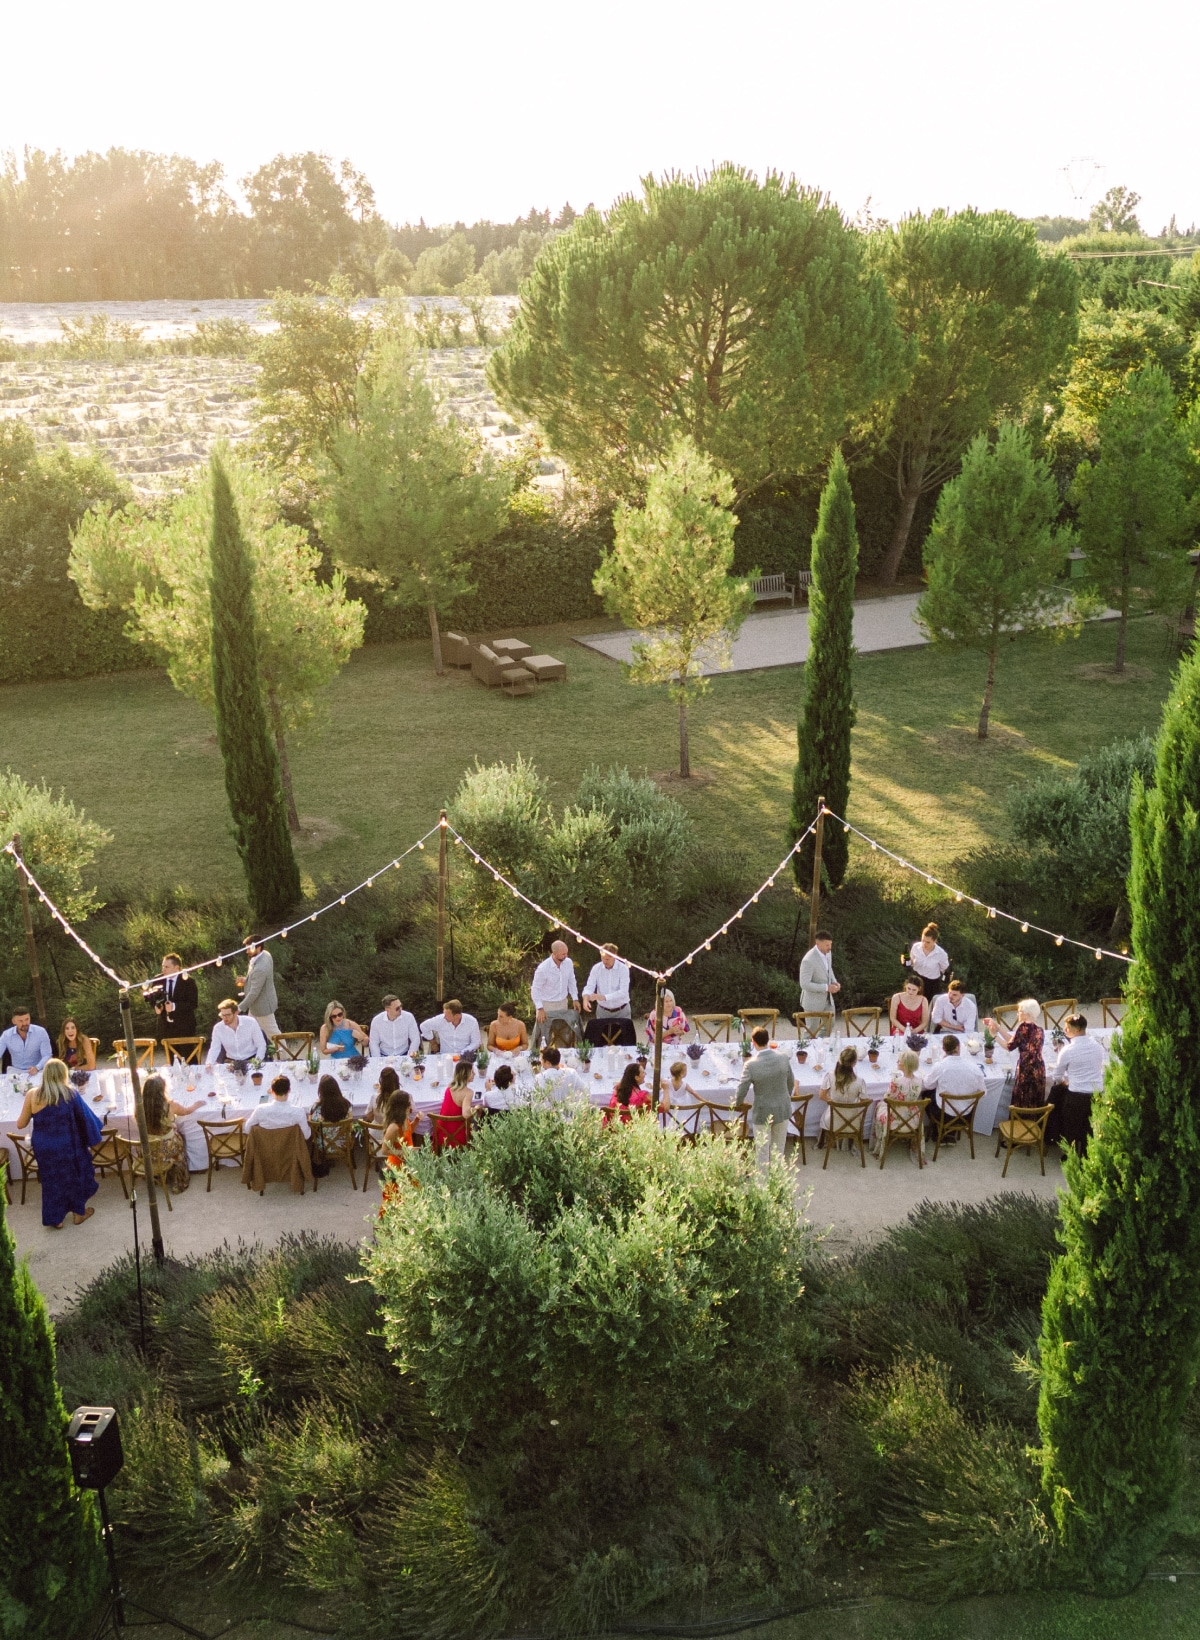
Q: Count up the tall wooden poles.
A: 5